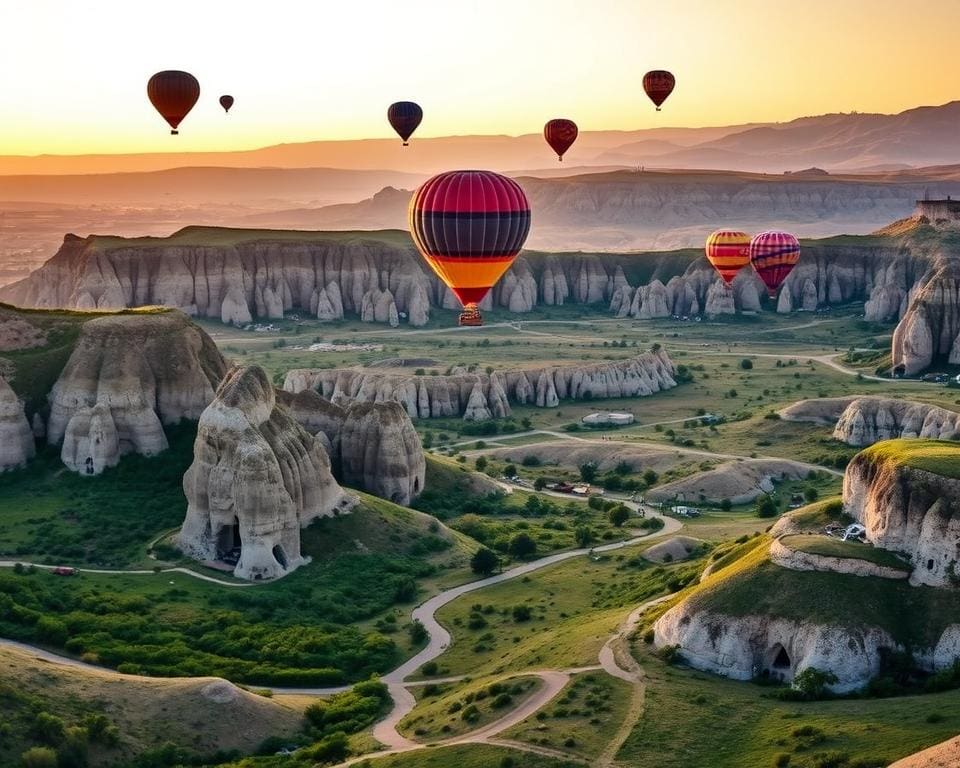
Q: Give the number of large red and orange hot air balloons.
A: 1